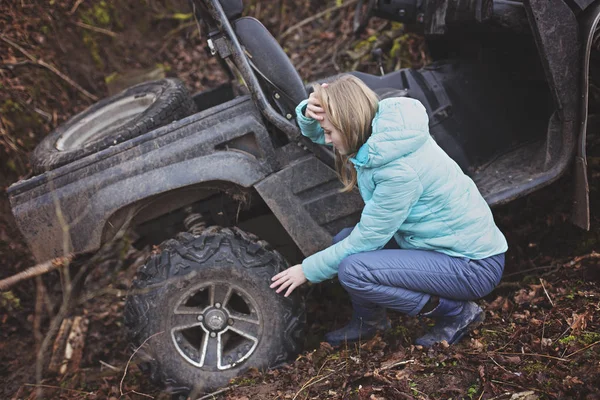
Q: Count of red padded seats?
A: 0